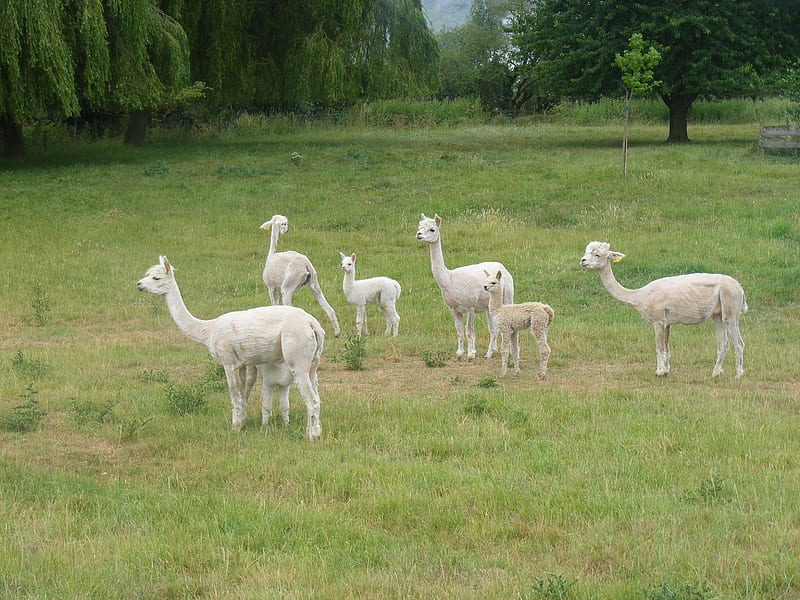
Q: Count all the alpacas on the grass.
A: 7